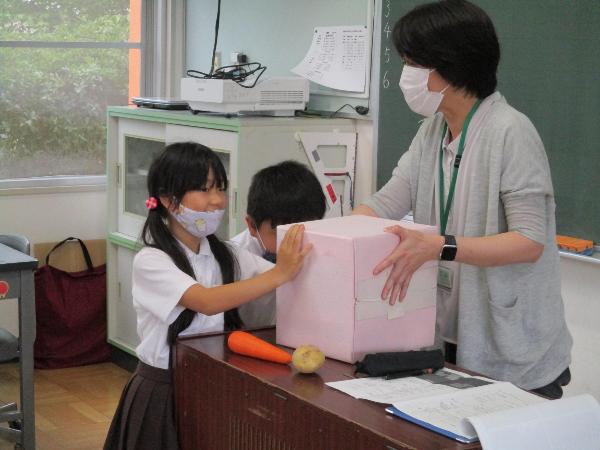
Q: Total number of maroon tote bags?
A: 1